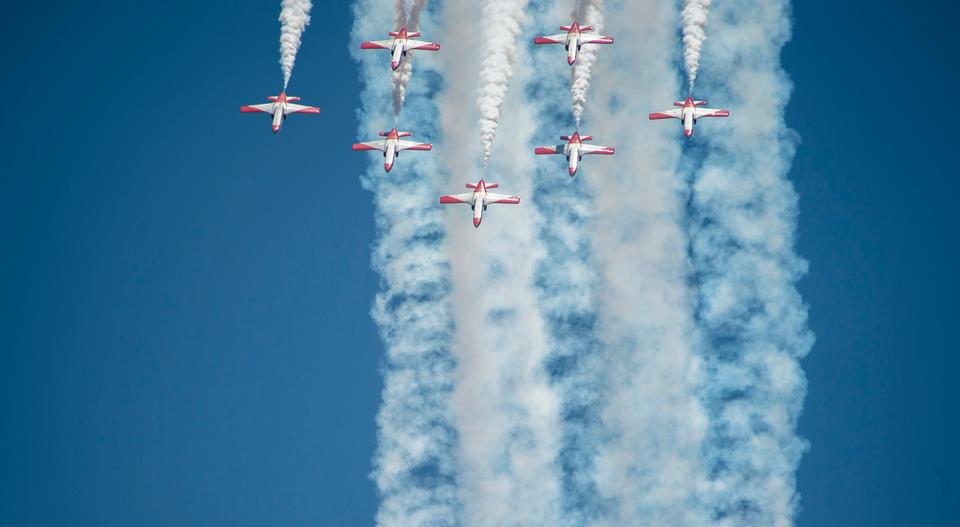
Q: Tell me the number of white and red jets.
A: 7